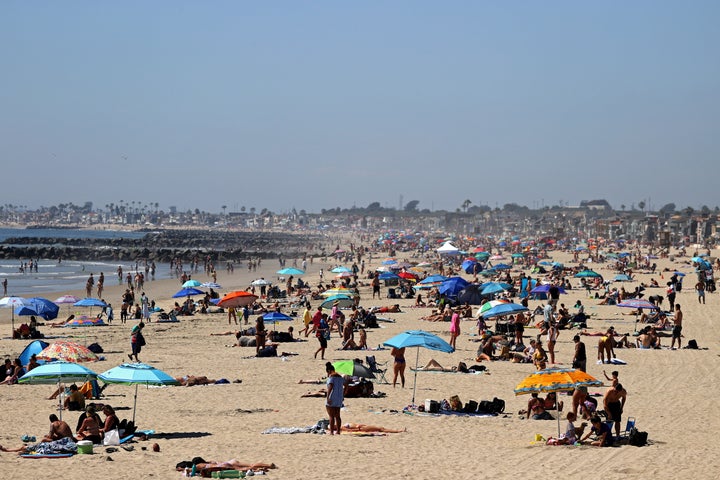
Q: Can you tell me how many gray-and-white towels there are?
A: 1